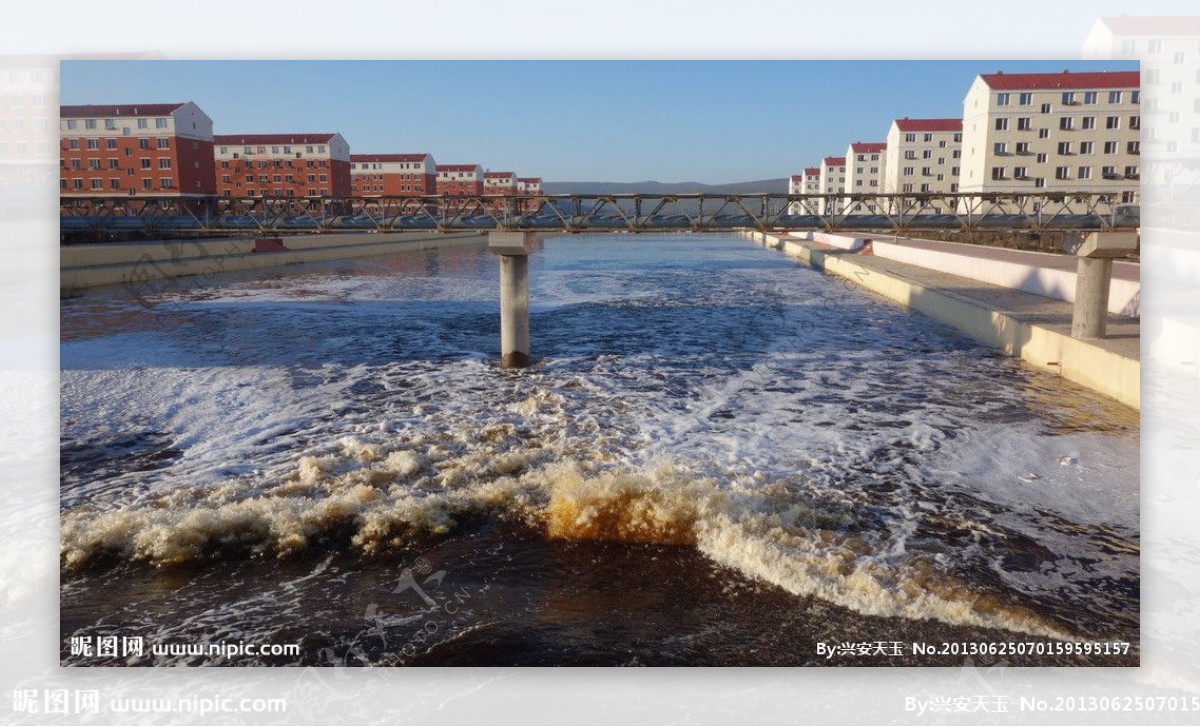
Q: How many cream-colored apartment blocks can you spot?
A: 6